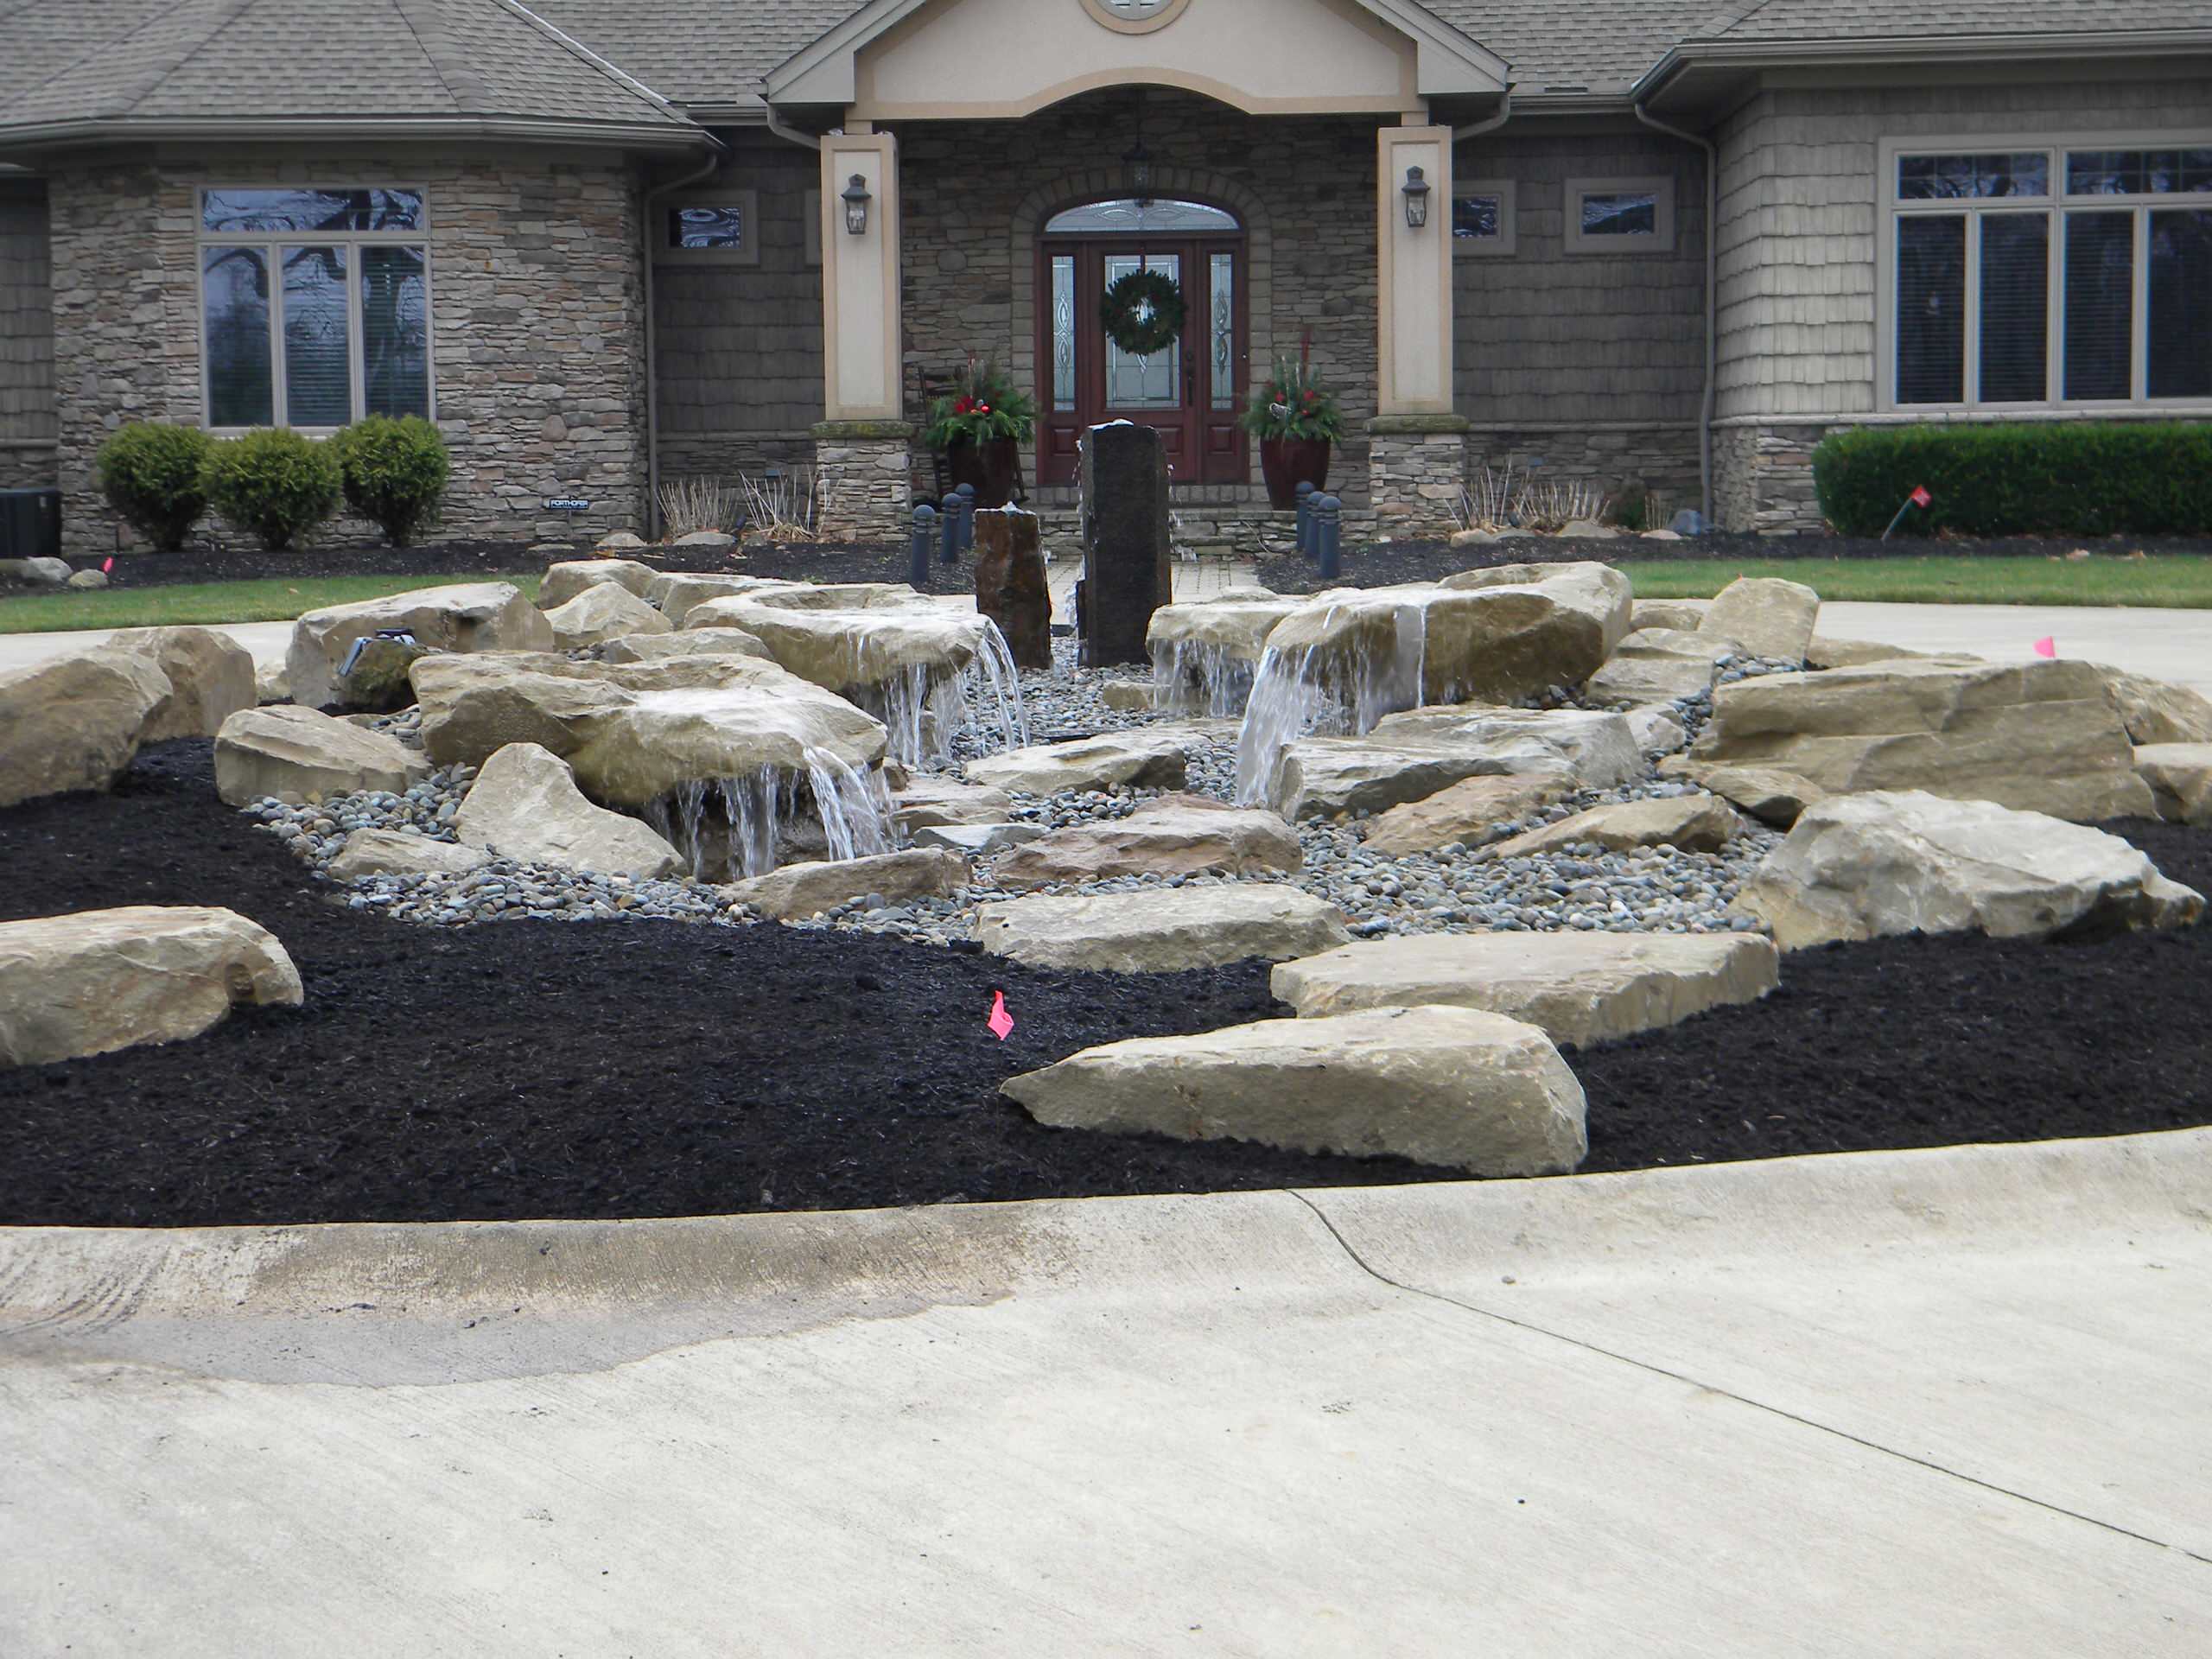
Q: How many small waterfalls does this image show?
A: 4